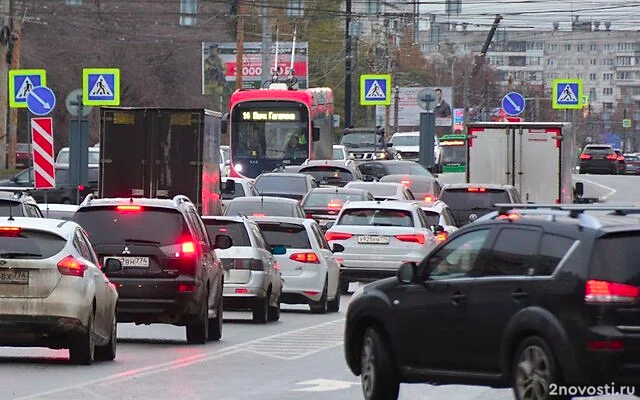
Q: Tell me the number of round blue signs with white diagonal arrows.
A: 2